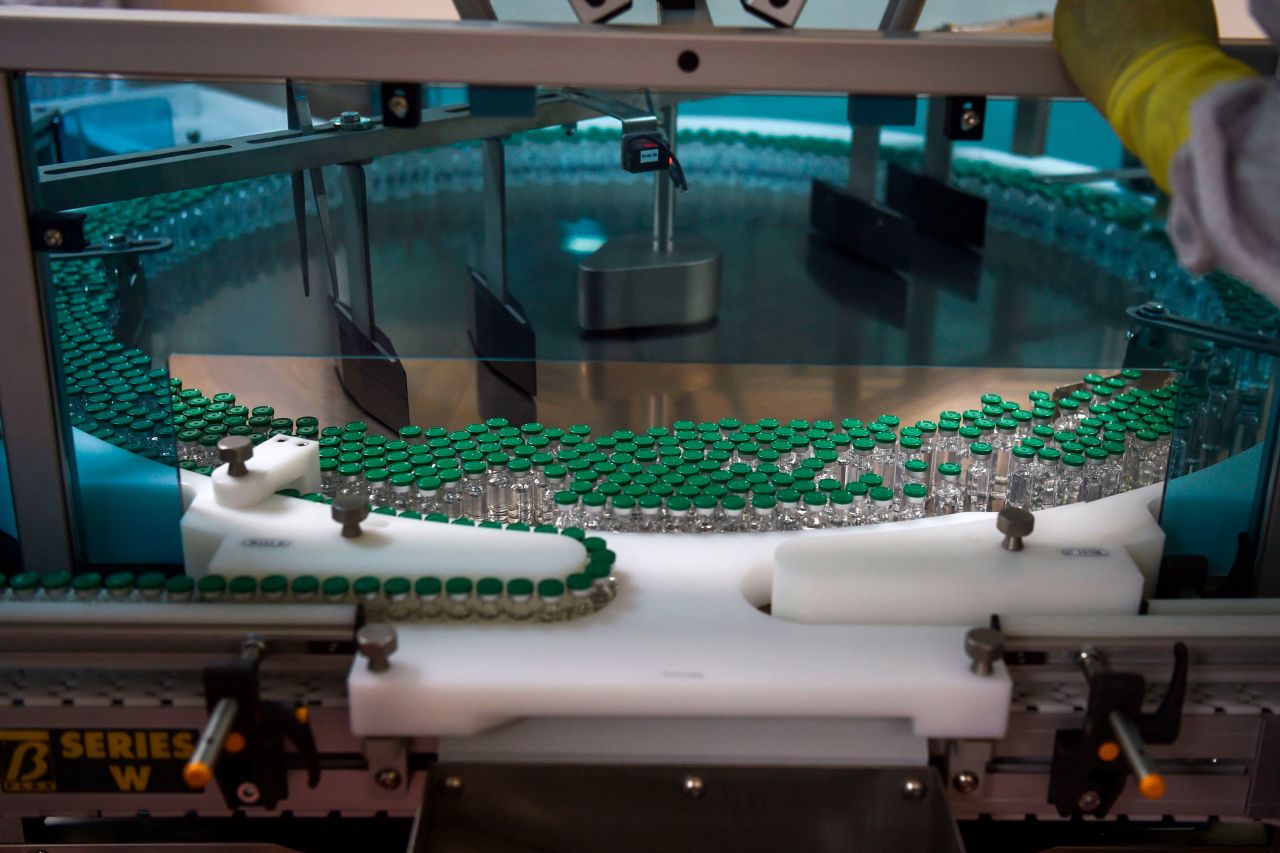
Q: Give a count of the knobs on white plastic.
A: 5